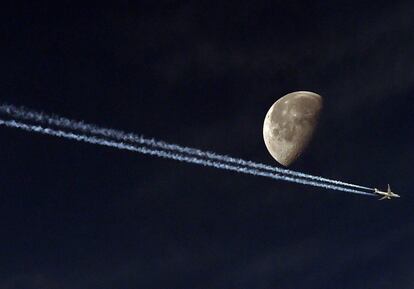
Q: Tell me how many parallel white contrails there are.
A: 2